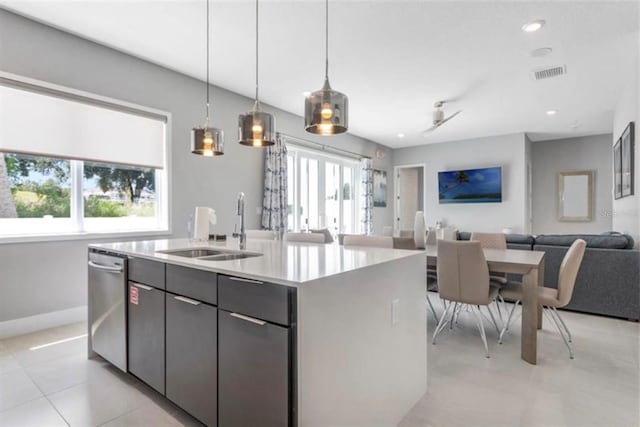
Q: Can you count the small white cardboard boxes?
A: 0